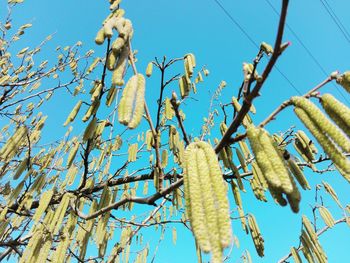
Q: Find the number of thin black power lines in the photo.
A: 4